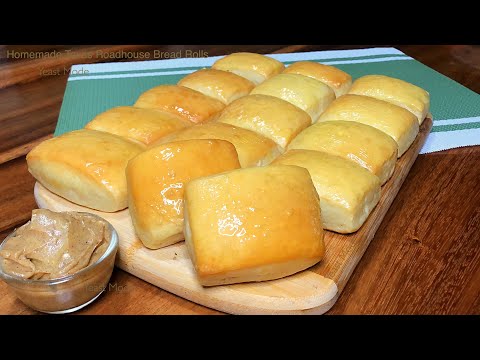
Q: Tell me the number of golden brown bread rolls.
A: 15